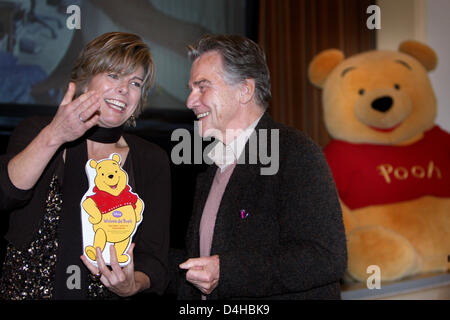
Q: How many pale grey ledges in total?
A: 1